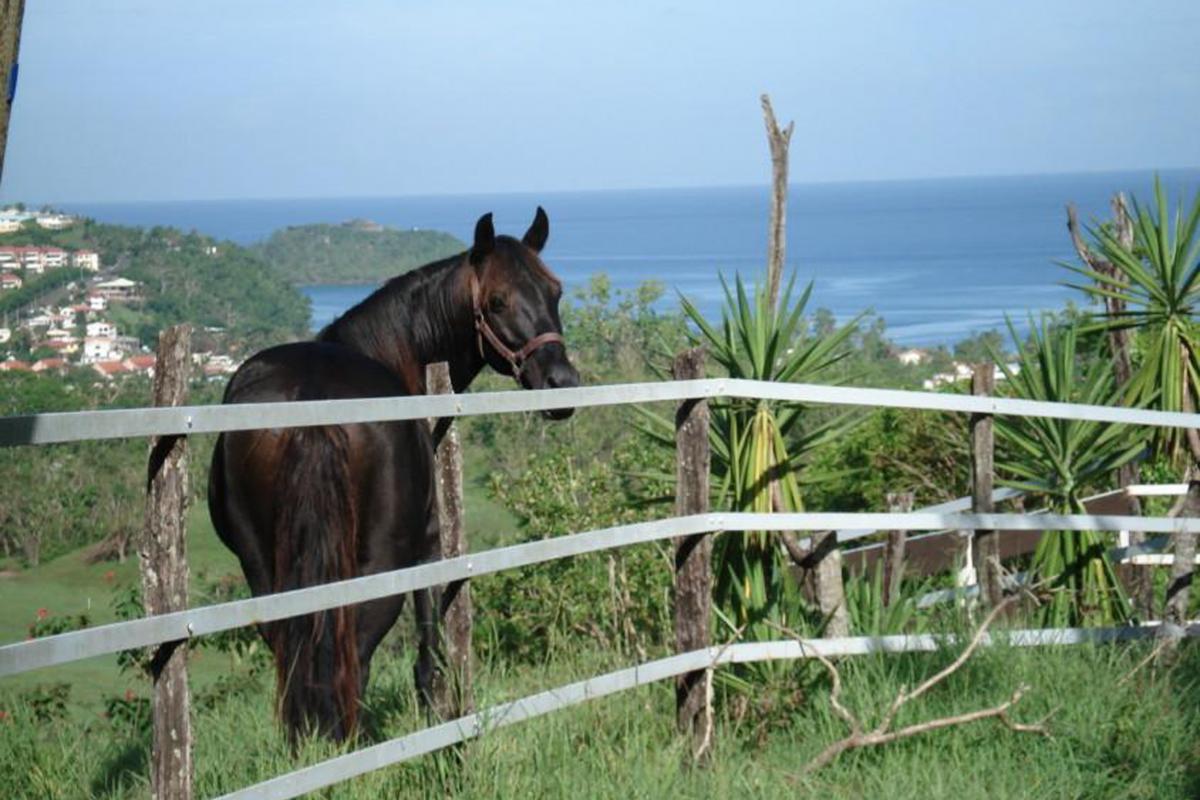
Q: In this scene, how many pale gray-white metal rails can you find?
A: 3